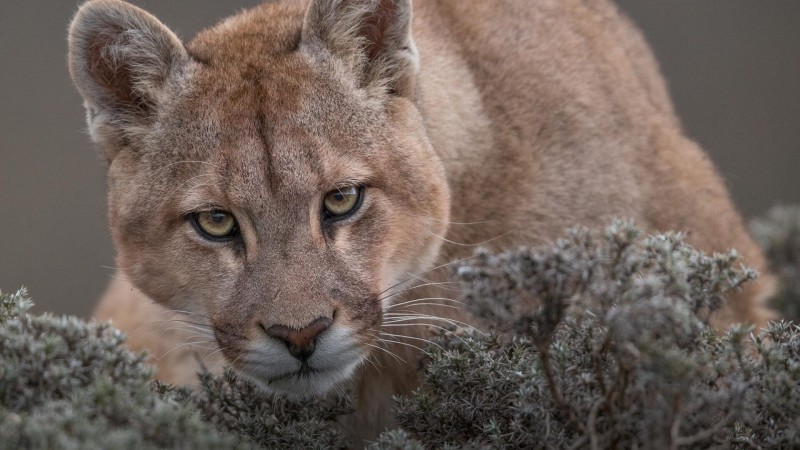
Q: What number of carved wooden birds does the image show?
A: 0